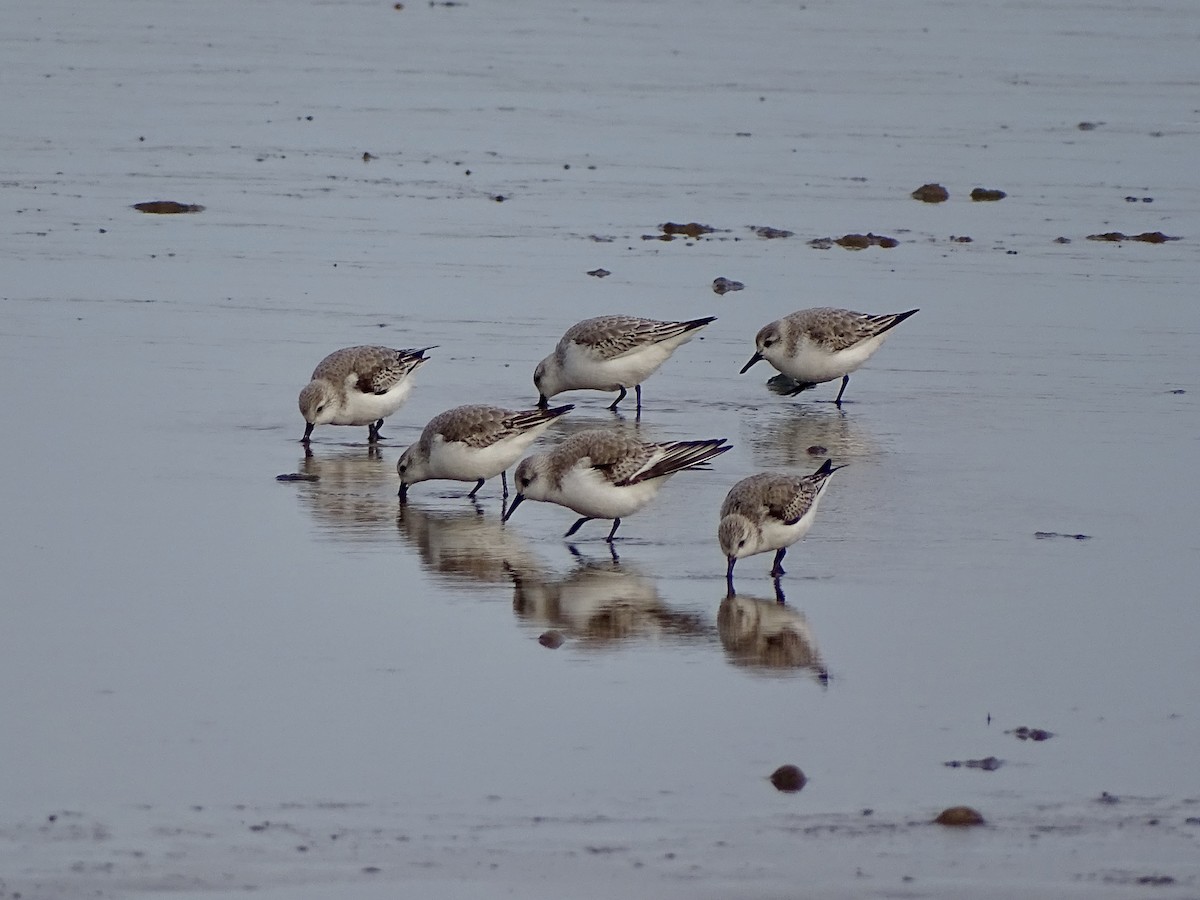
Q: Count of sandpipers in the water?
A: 6